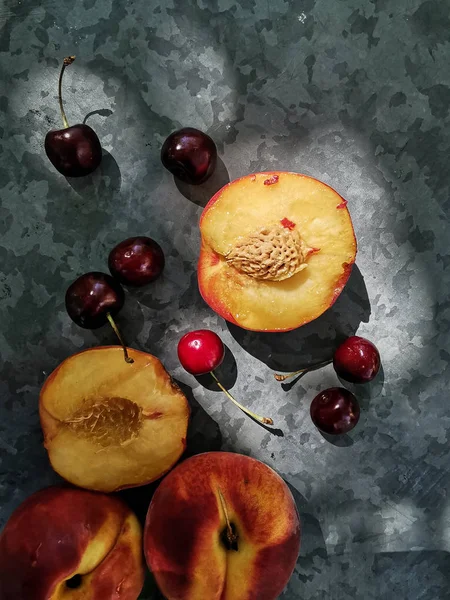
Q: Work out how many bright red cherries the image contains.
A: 1